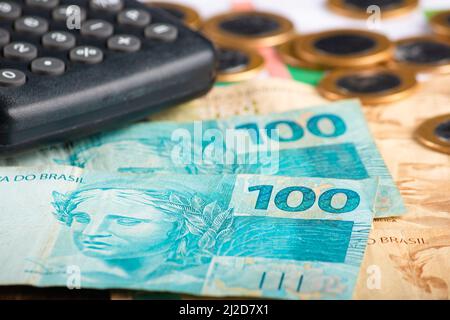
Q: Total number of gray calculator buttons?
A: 15